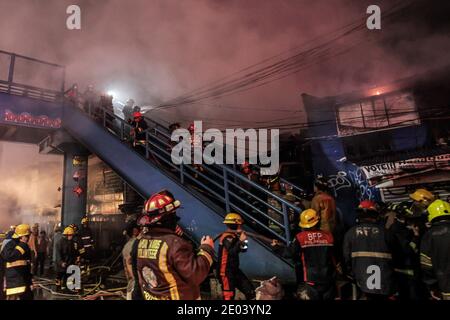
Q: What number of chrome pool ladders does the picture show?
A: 0